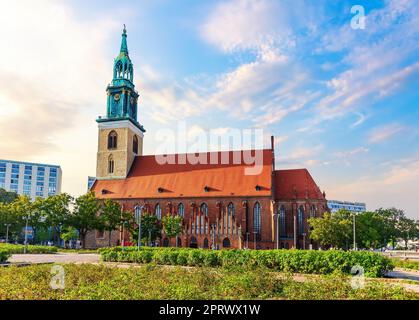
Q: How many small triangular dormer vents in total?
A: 4